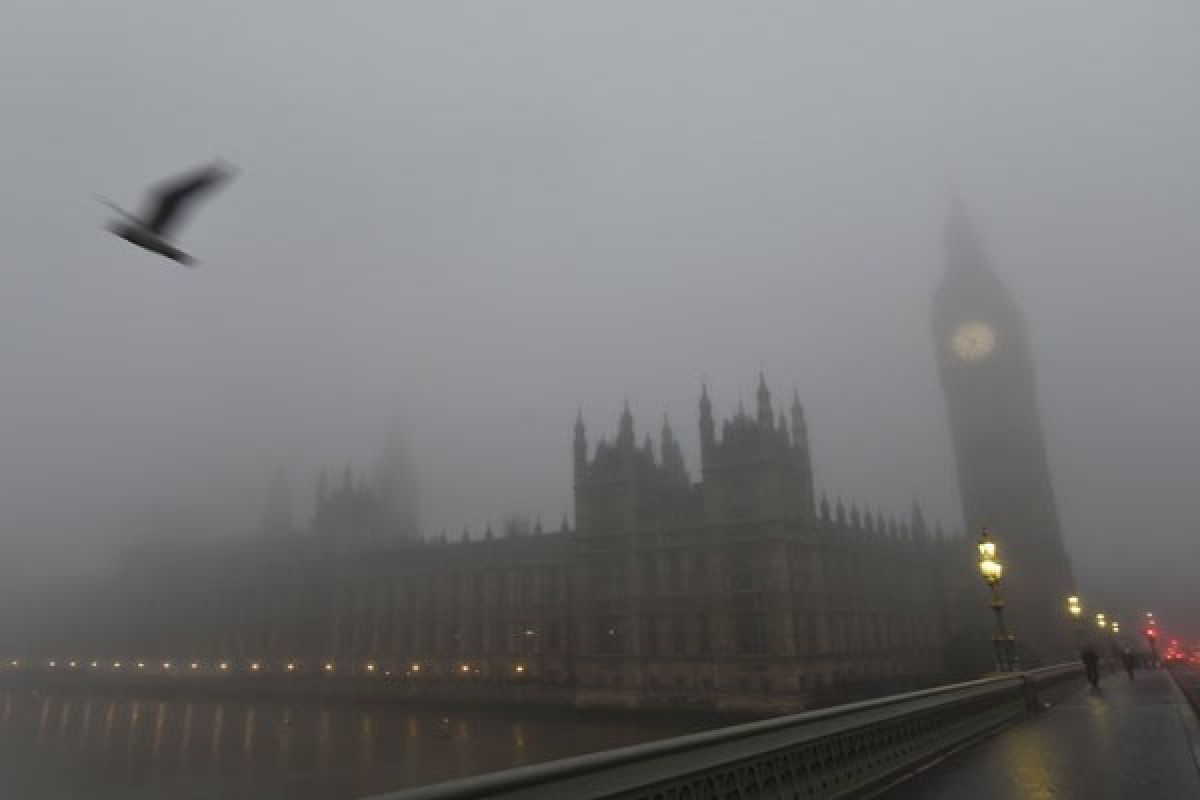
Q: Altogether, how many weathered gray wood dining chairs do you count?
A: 0